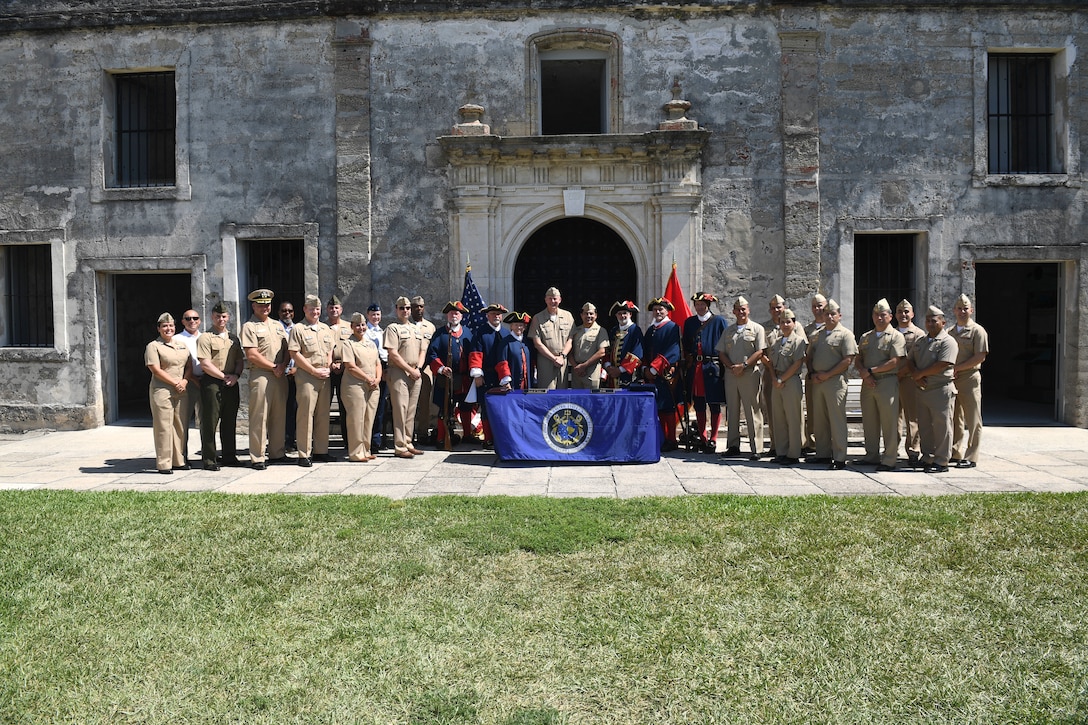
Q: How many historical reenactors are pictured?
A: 6